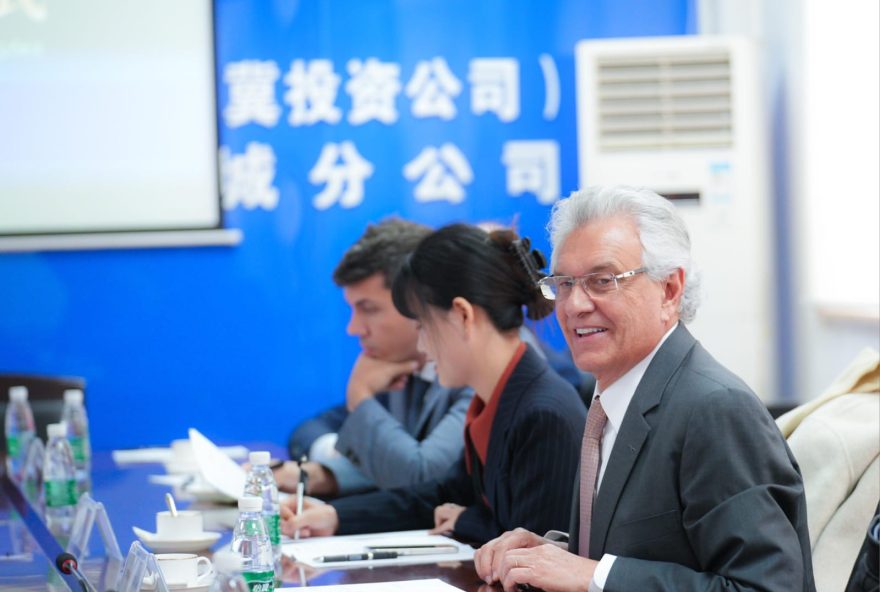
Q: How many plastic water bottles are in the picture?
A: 6